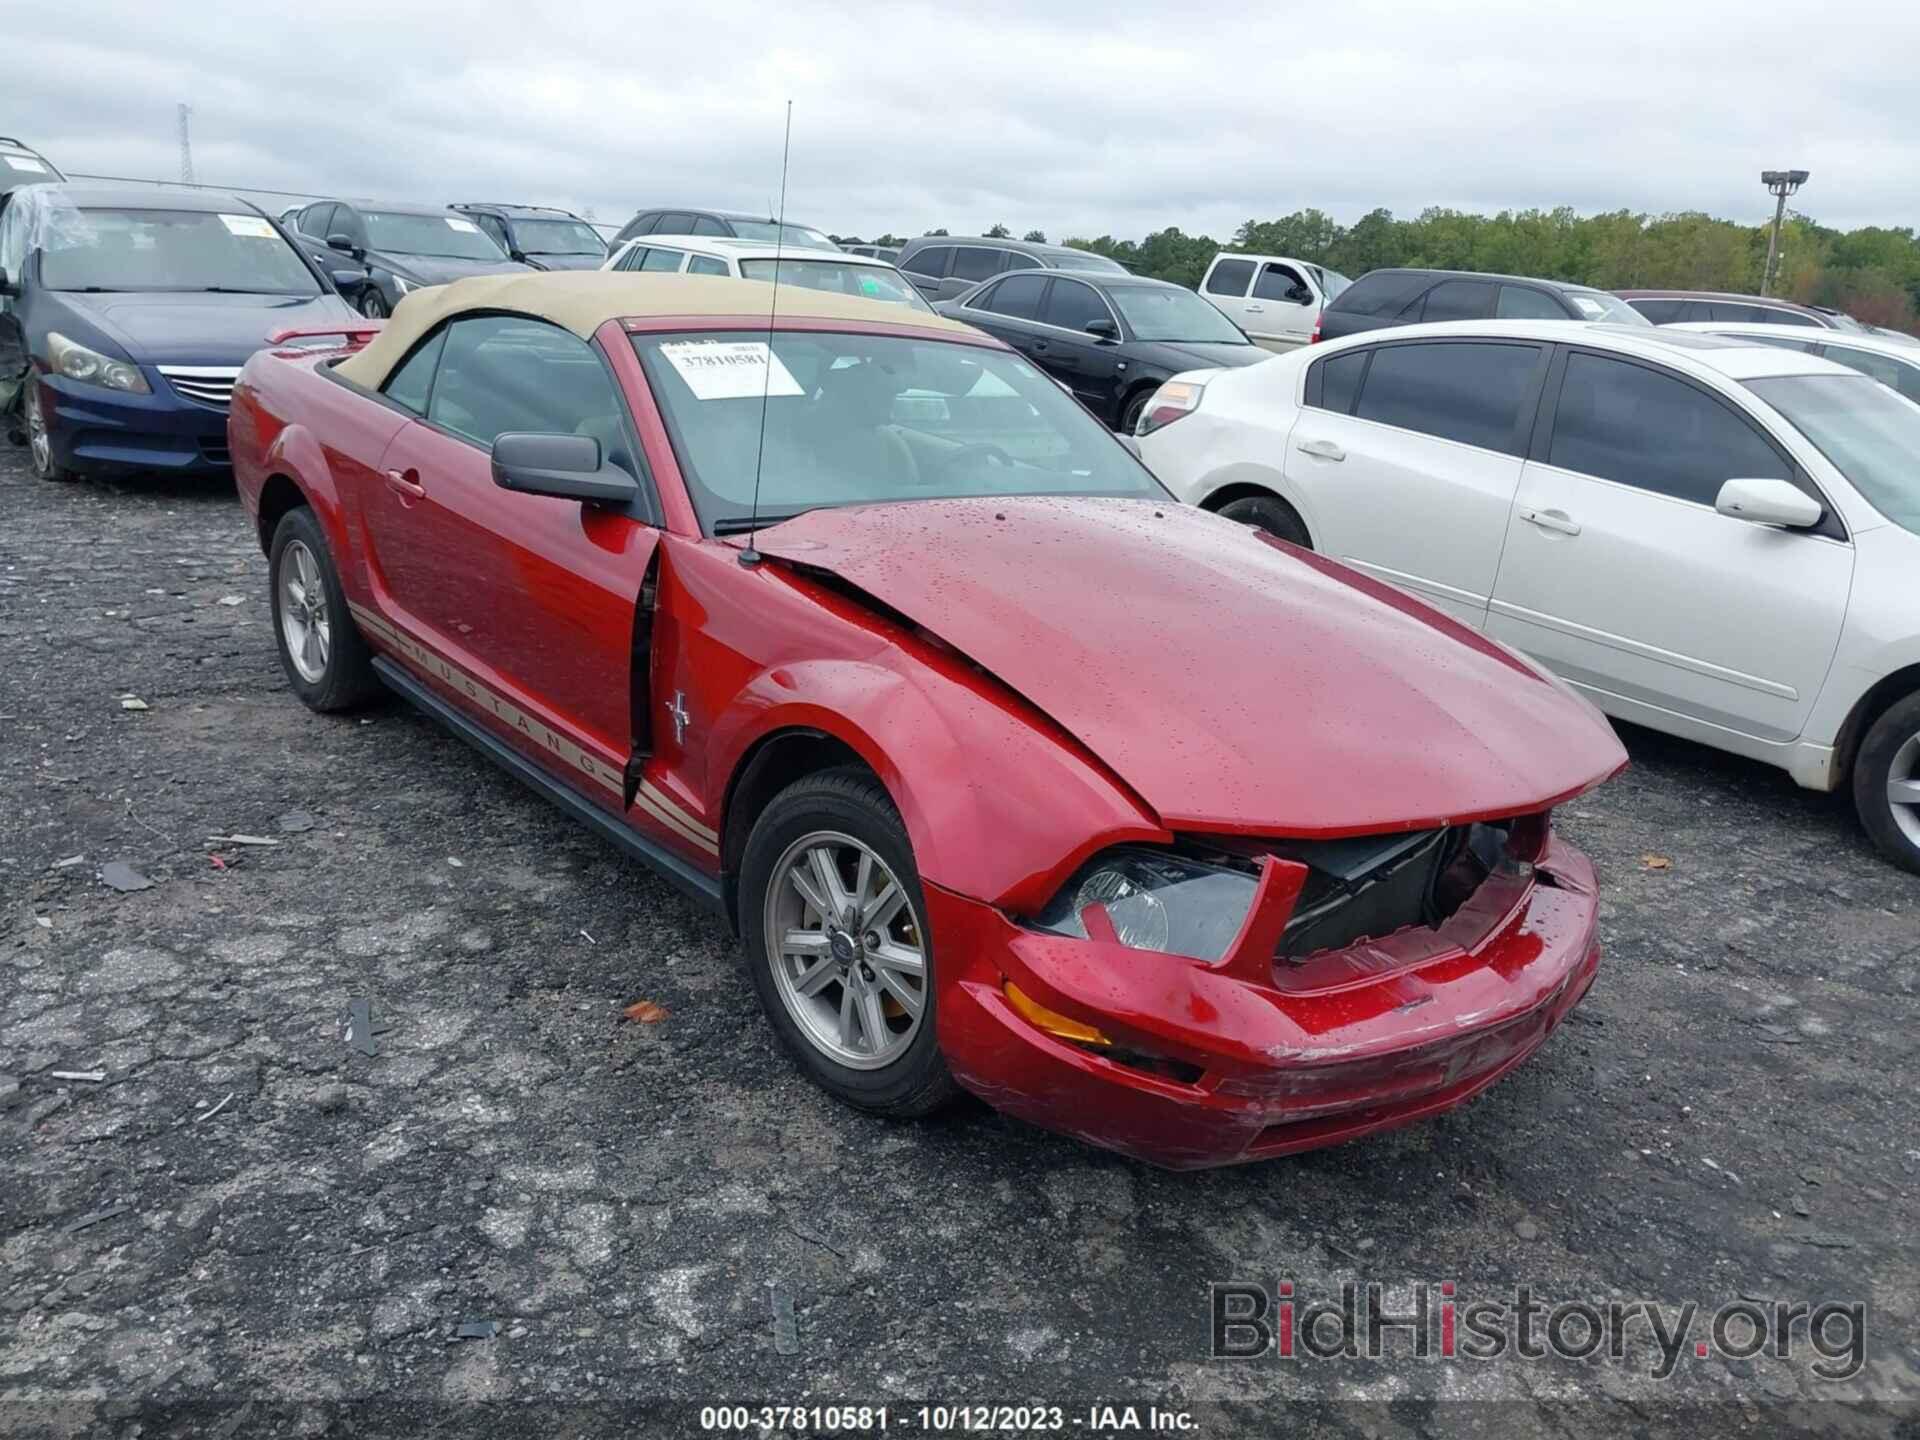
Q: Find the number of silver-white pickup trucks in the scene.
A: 1